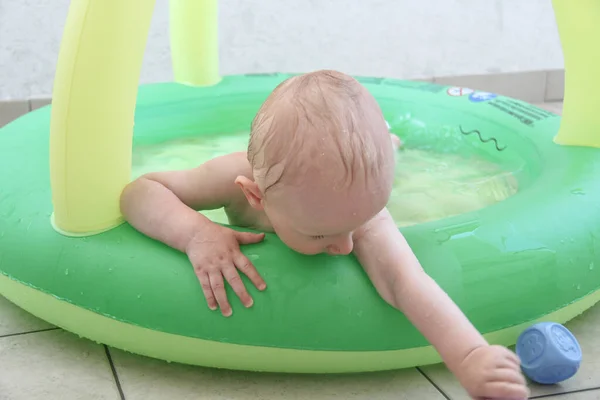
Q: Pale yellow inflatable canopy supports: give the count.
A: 3